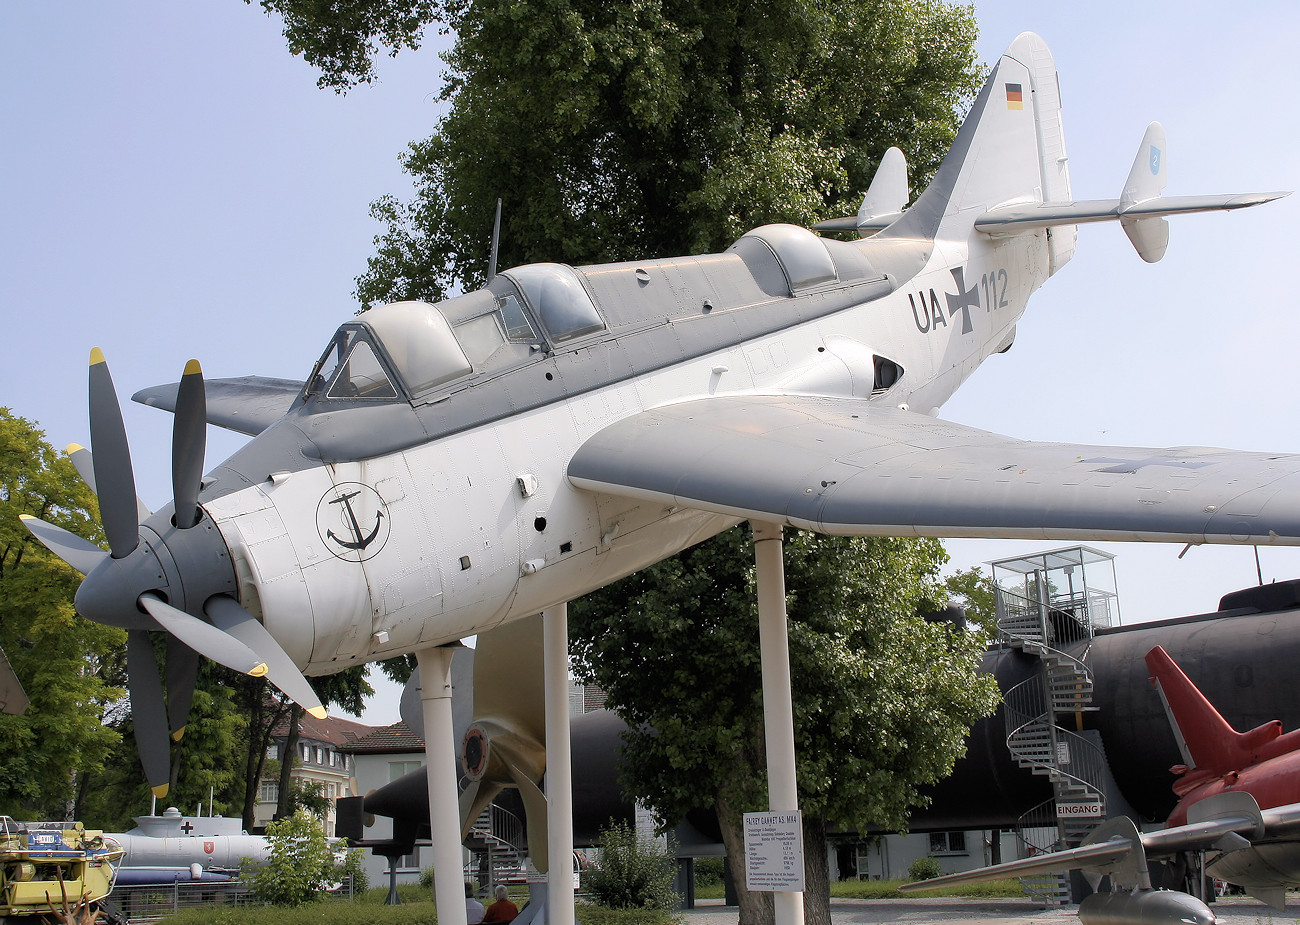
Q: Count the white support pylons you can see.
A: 3